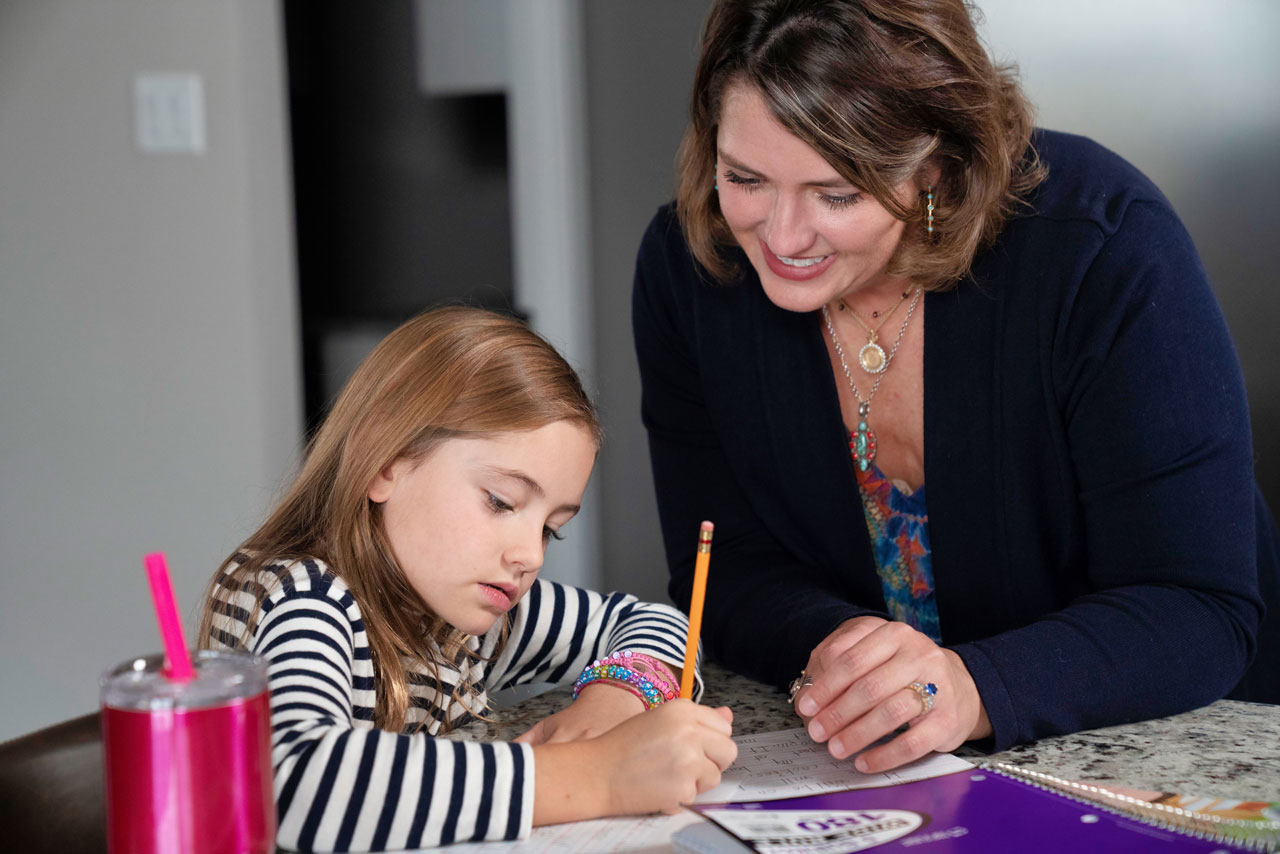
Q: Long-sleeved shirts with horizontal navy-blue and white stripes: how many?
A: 1